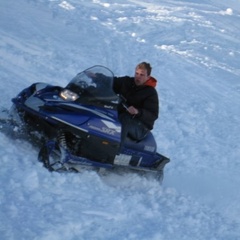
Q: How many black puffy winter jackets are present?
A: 1